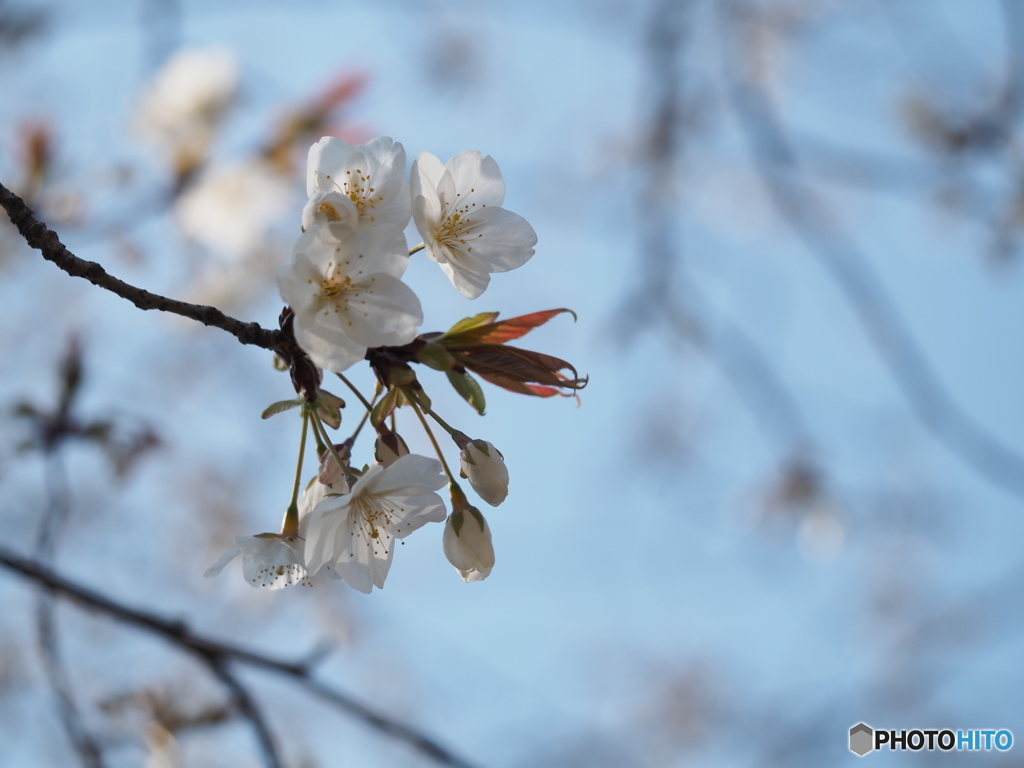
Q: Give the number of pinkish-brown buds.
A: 2